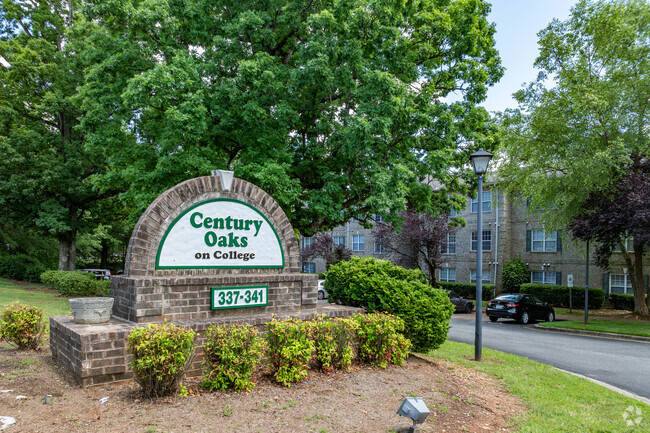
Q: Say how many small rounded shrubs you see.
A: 6